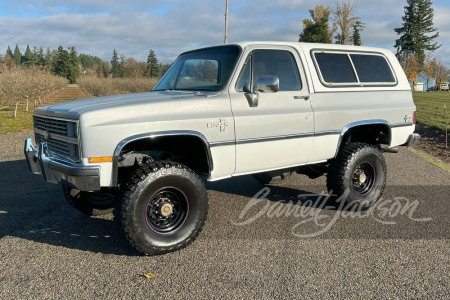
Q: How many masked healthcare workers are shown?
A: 0